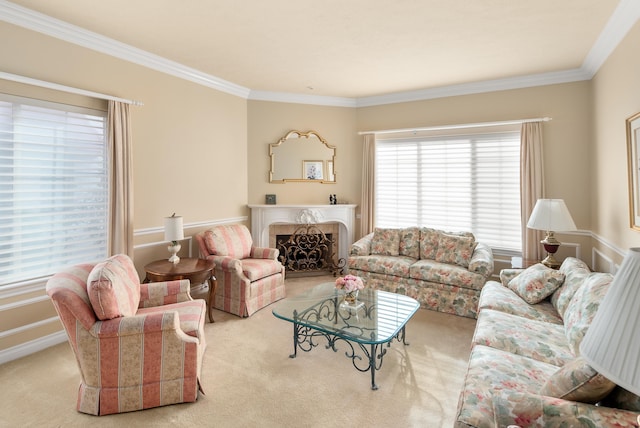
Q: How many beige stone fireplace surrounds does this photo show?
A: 1